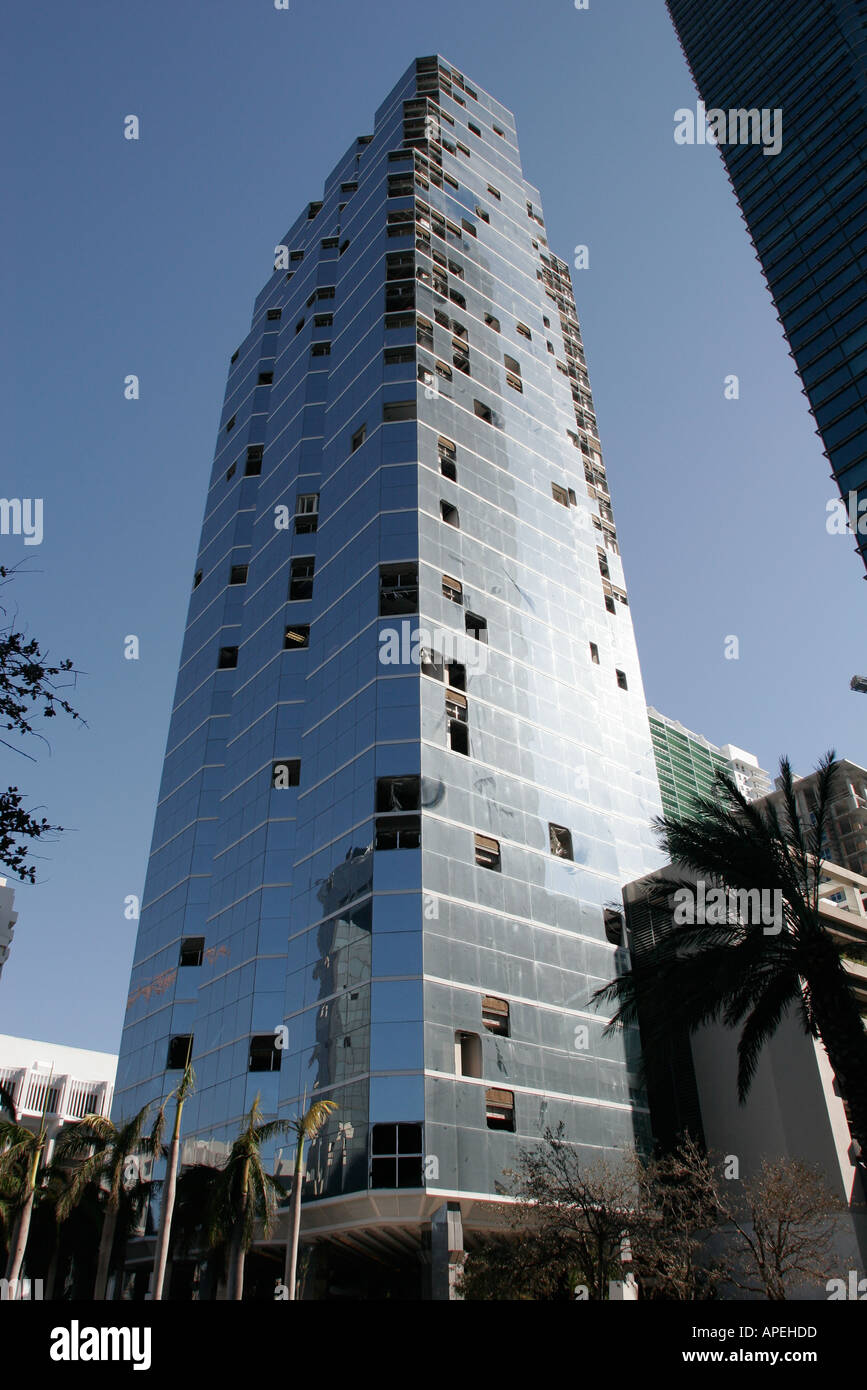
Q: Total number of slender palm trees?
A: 5